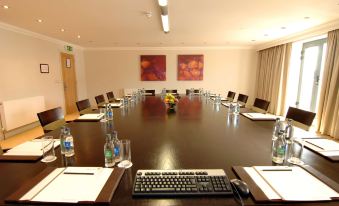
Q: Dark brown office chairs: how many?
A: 11